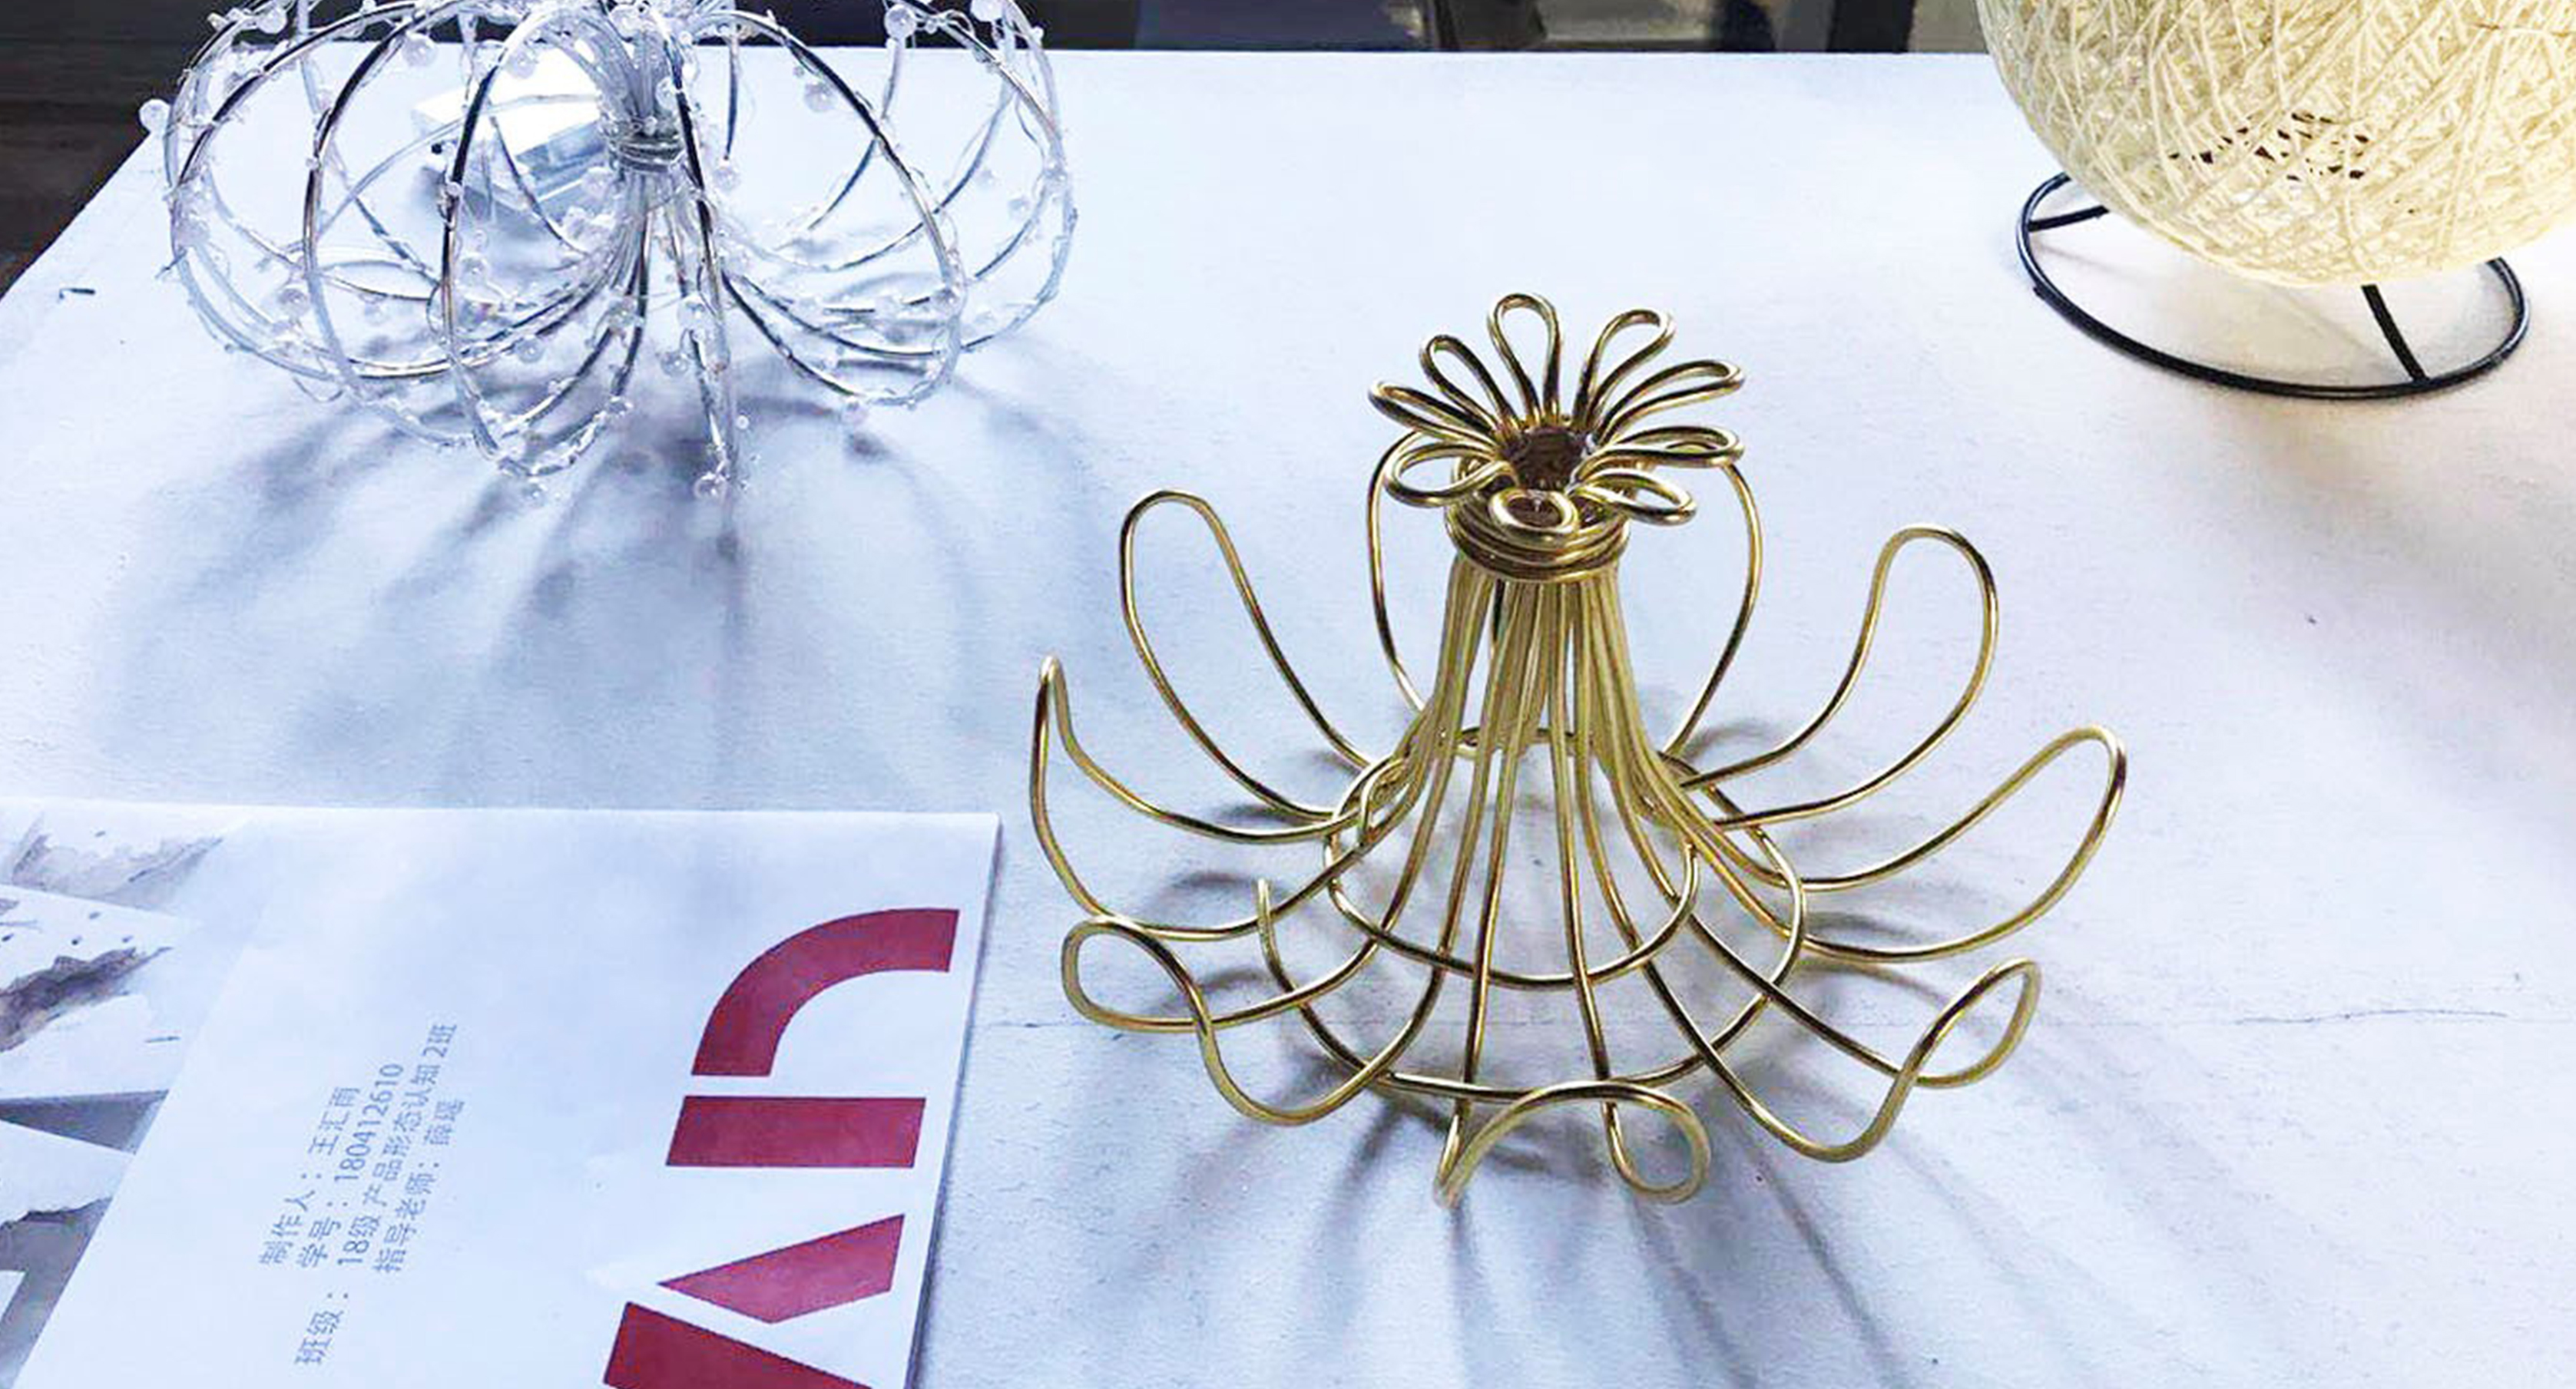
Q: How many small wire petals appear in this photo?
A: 9